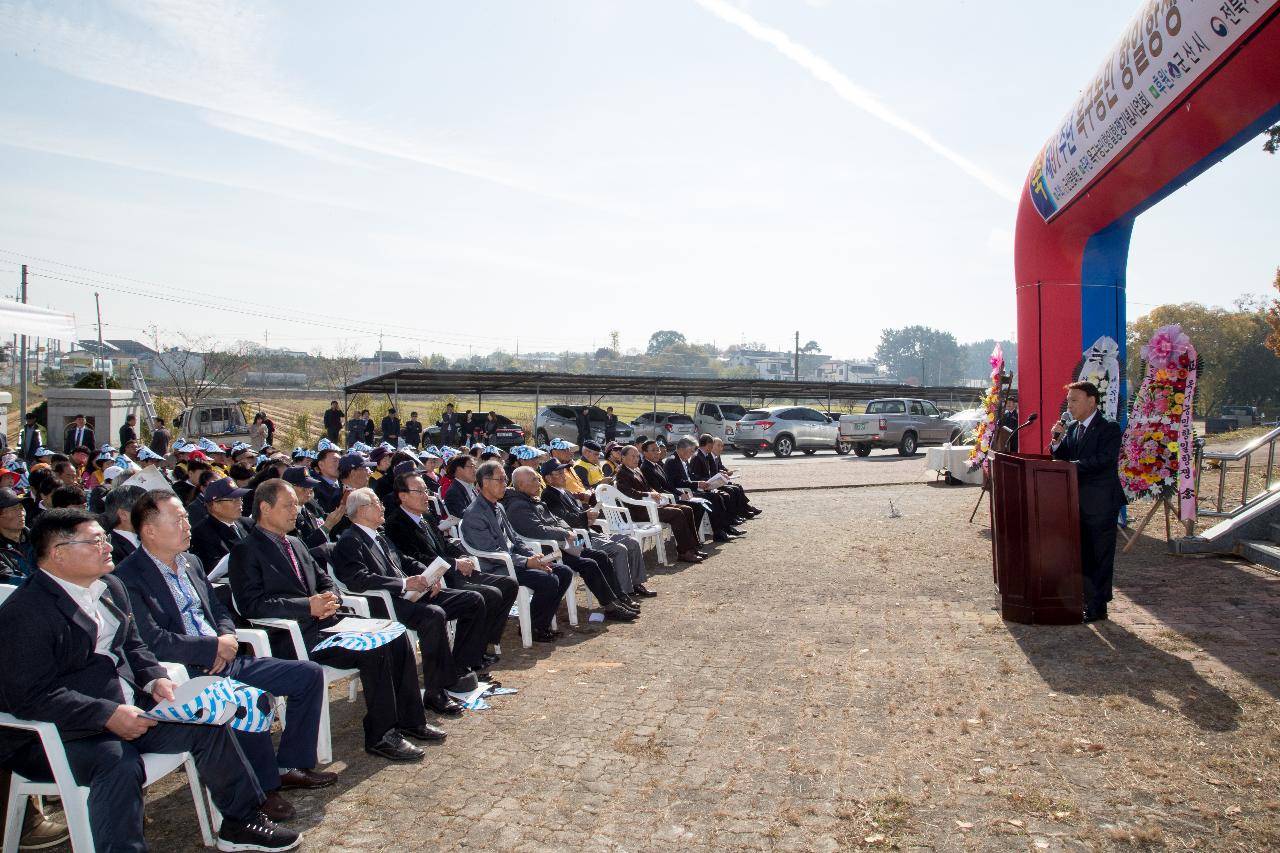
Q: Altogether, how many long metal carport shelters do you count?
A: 1